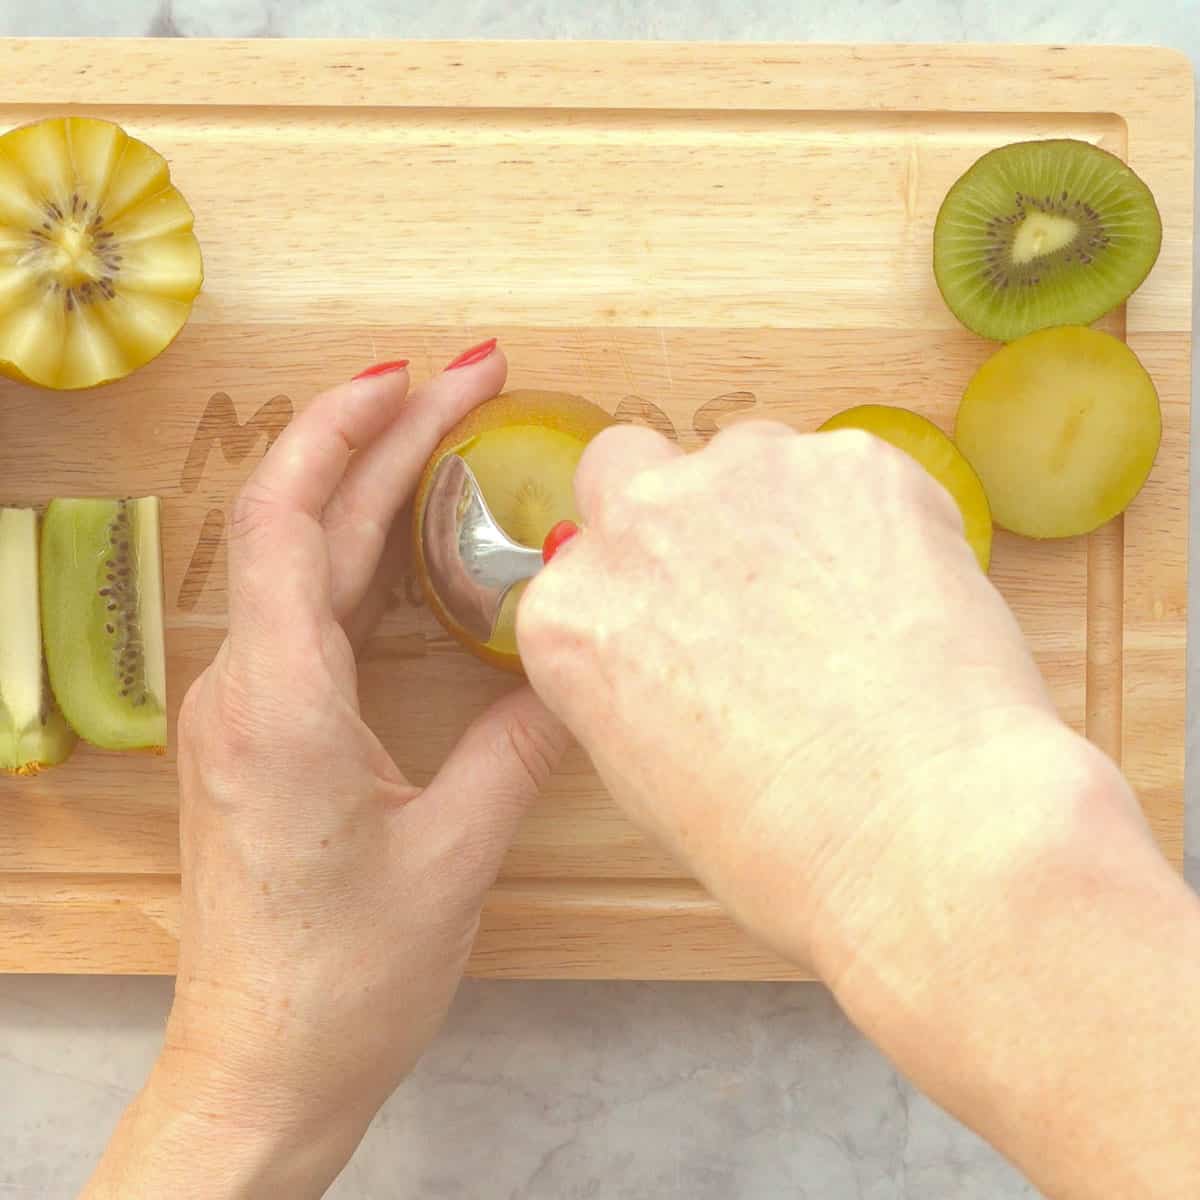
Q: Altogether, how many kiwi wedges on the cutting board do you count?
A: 2